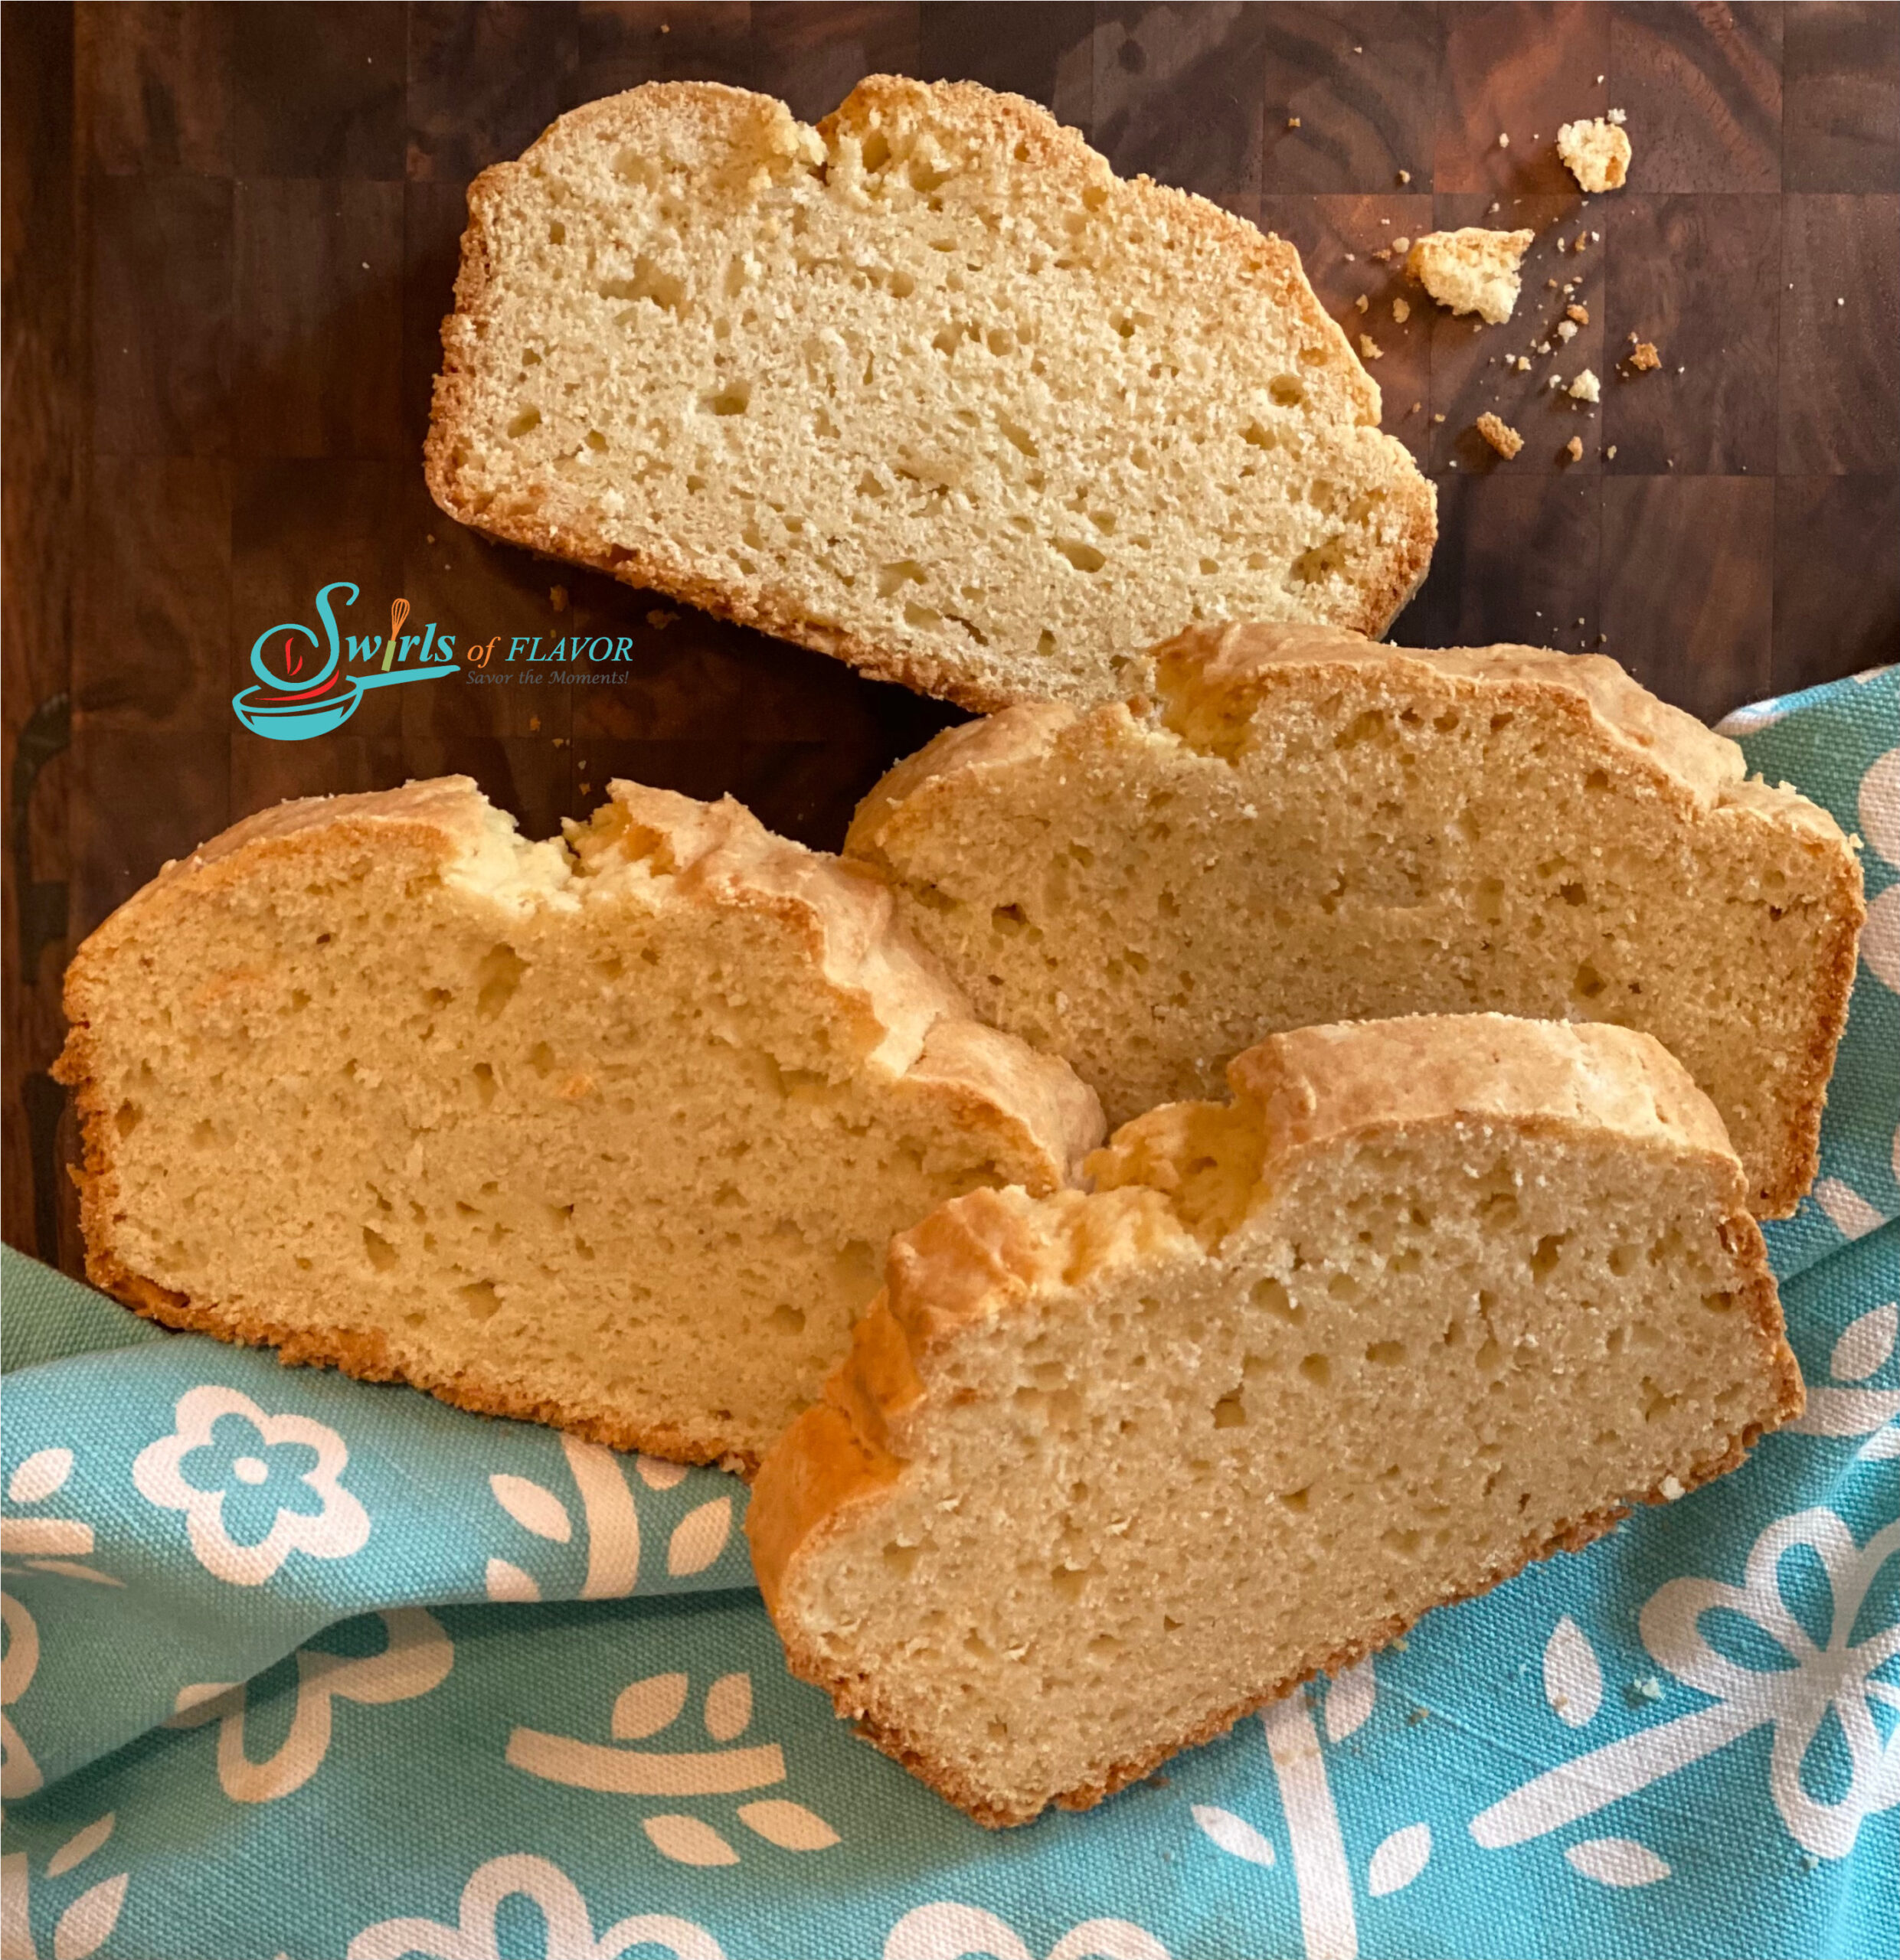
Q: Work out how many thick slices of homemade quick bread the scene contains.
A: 4